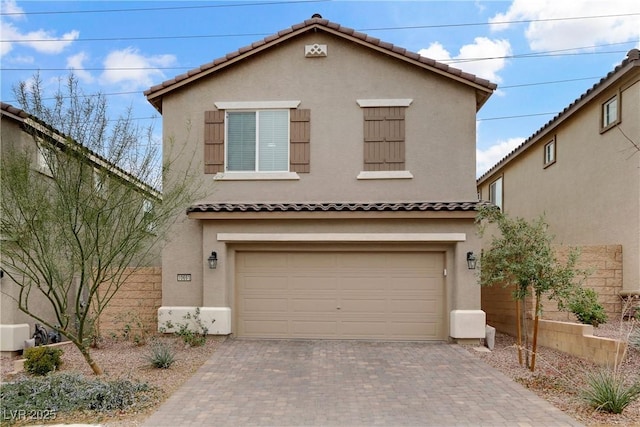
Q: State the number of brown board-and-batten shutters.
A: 4